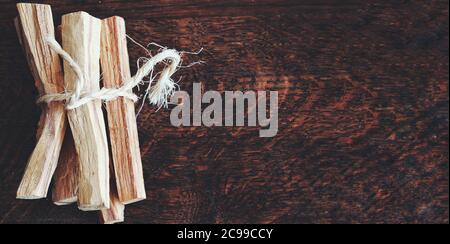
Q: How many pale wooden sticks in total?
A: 5